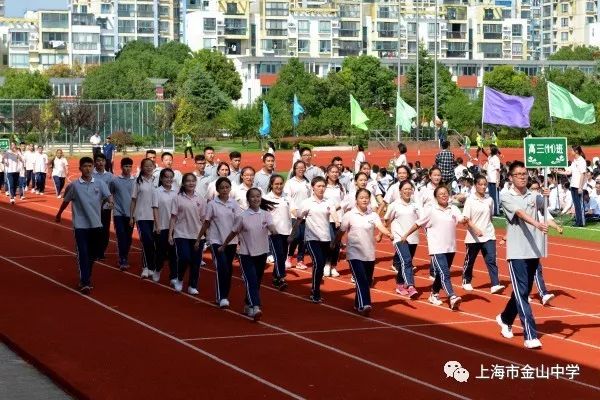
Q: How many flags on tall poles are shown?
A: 6